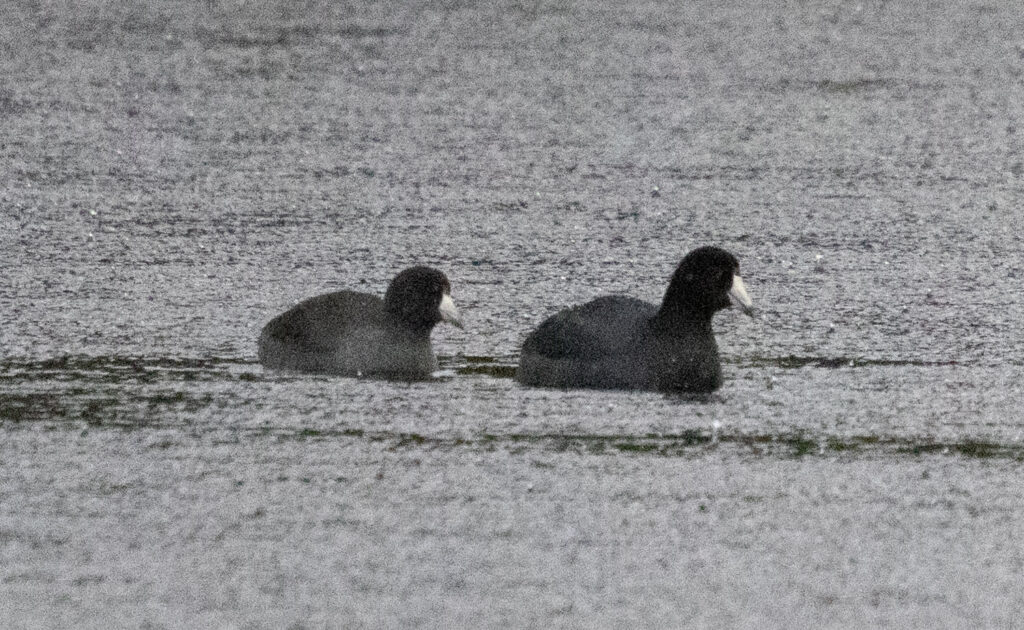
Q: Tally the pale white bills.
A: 2